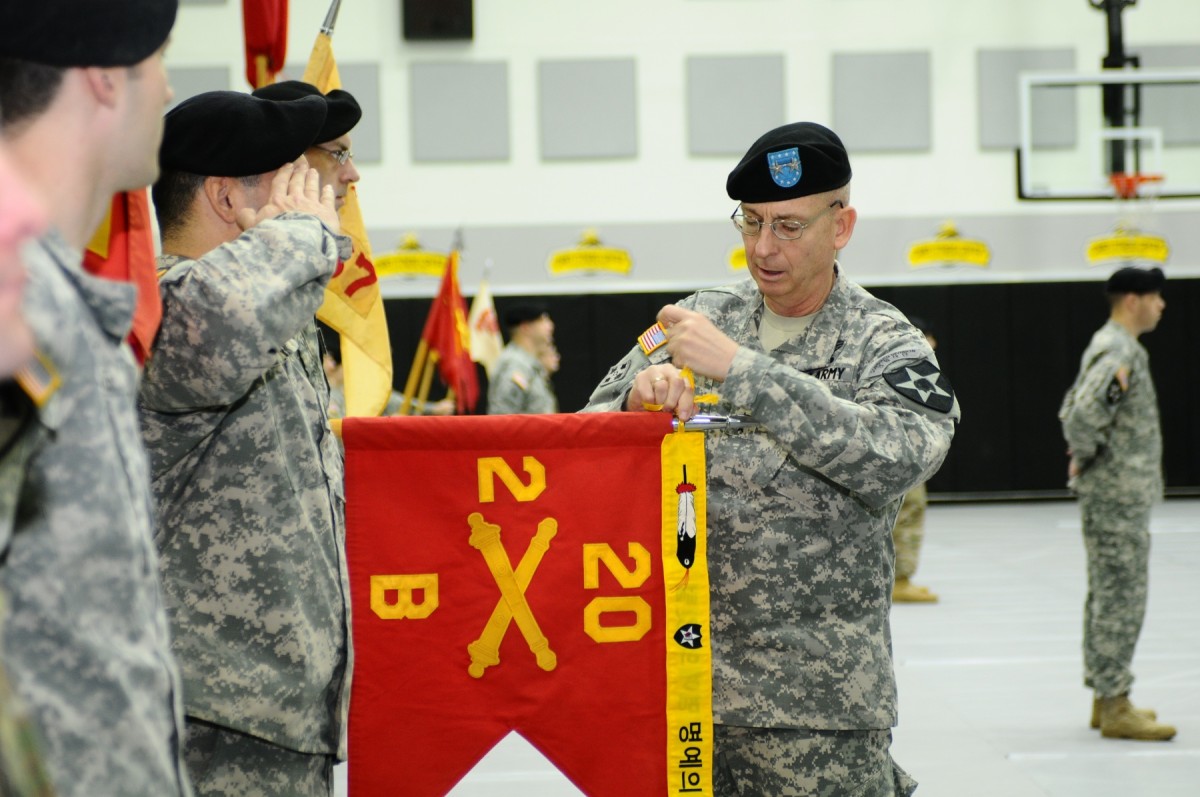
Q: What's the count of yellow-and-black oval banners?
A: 5